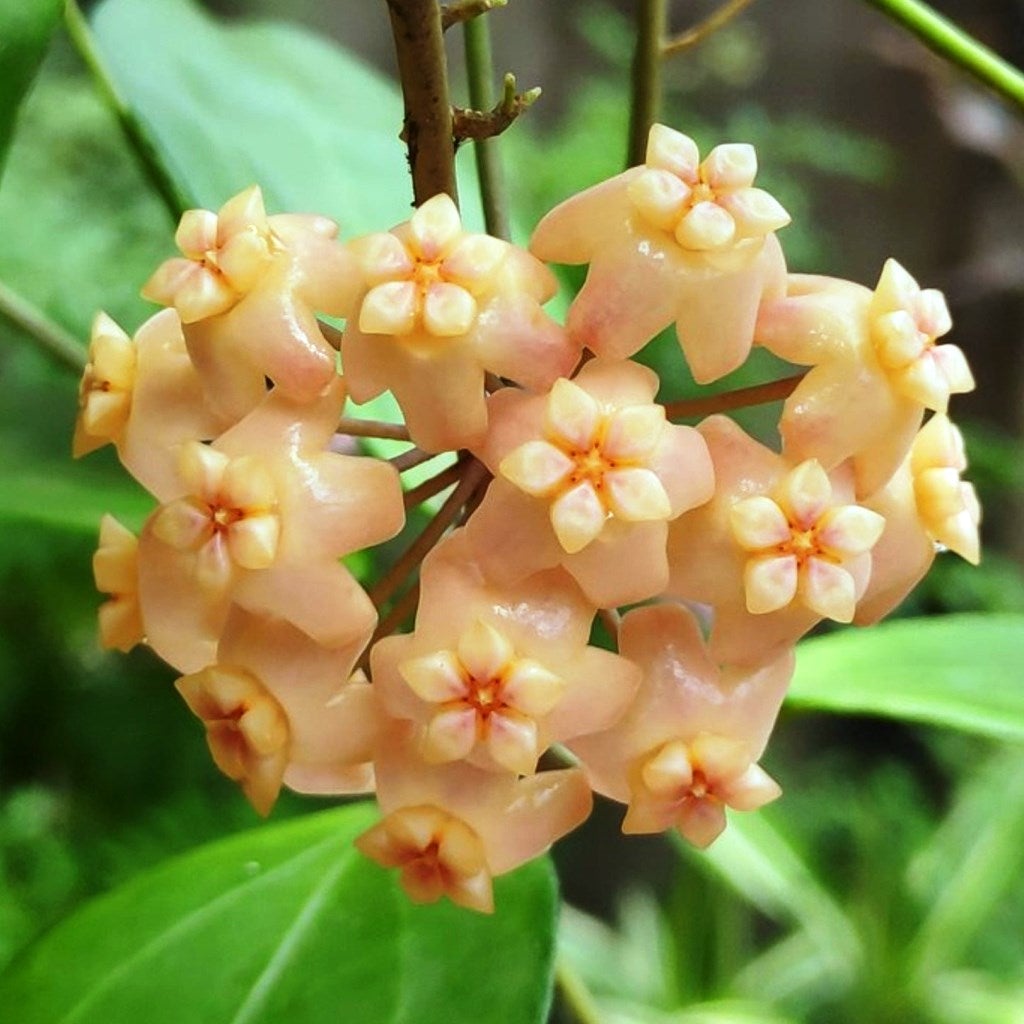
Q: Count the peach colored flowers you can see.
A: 14